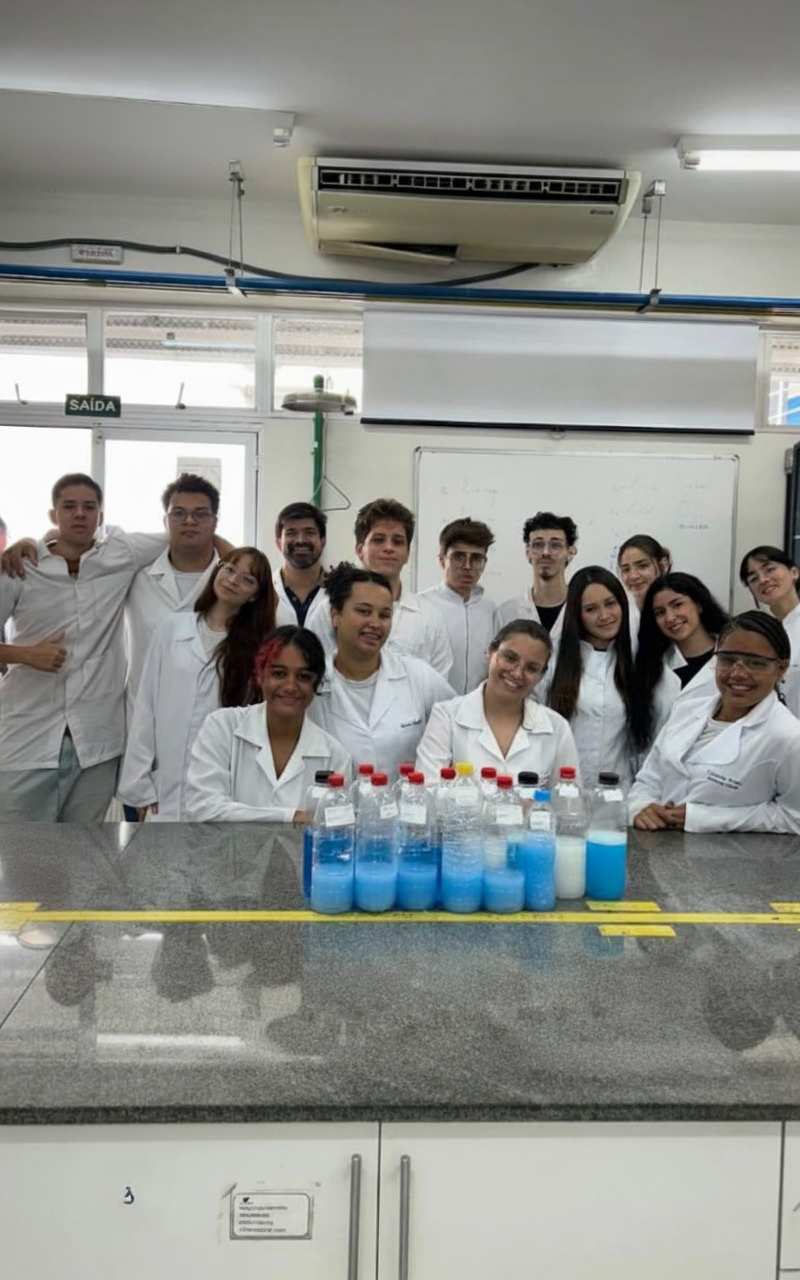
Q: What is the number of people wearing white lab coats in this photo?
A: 15